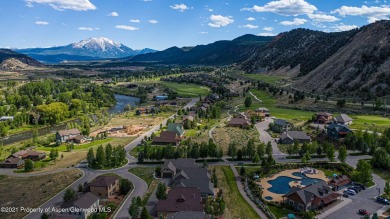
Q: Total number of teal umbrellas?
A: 3